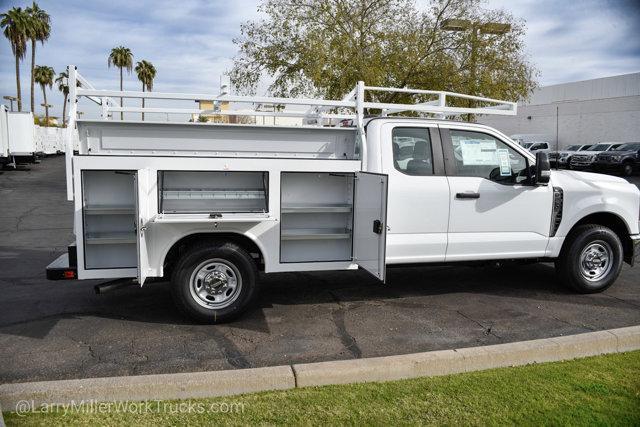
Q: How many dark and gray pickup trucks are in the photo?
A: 1